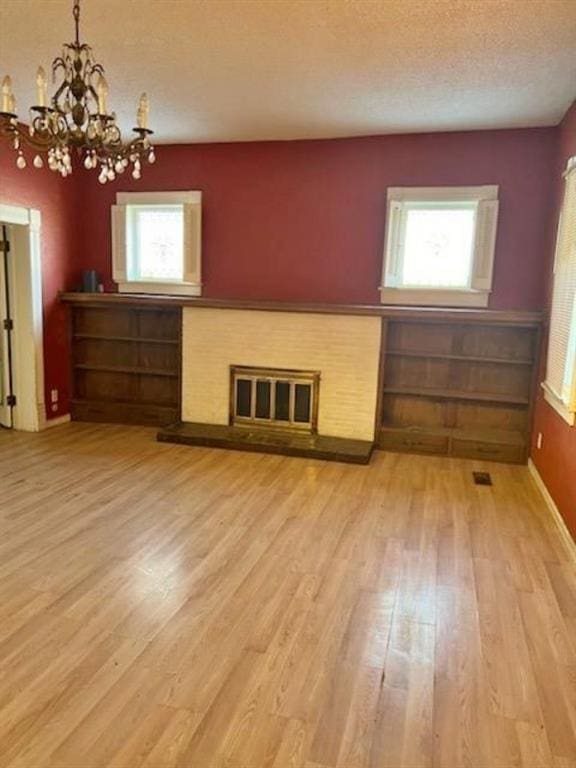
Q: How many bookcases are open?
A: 2